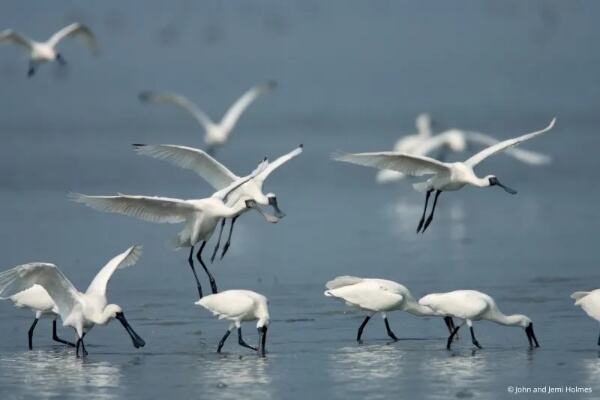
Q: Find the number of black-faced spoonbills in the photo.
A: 13